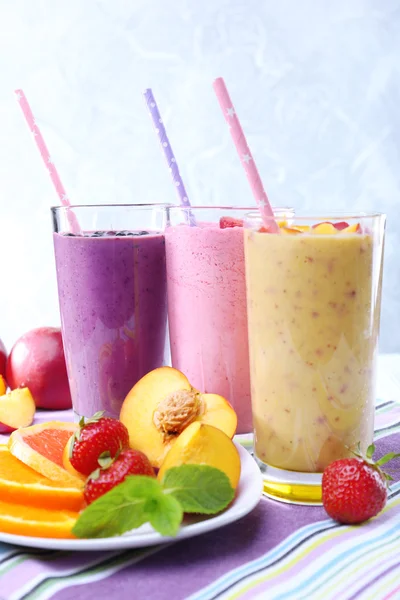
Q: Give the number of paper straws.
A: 3